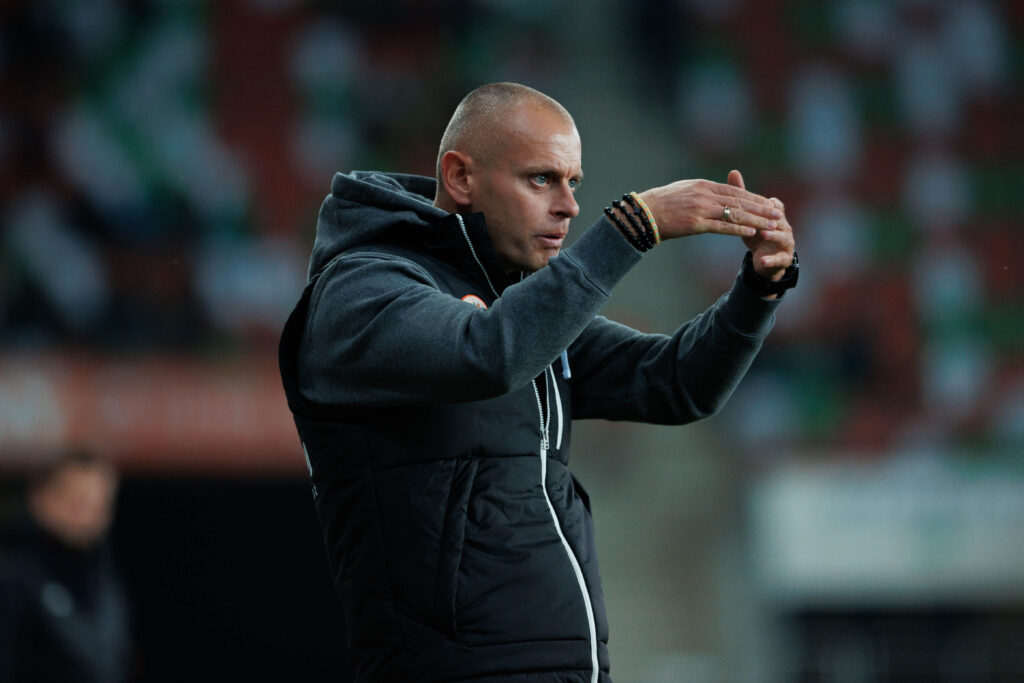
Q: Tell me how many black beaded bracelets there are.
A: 3